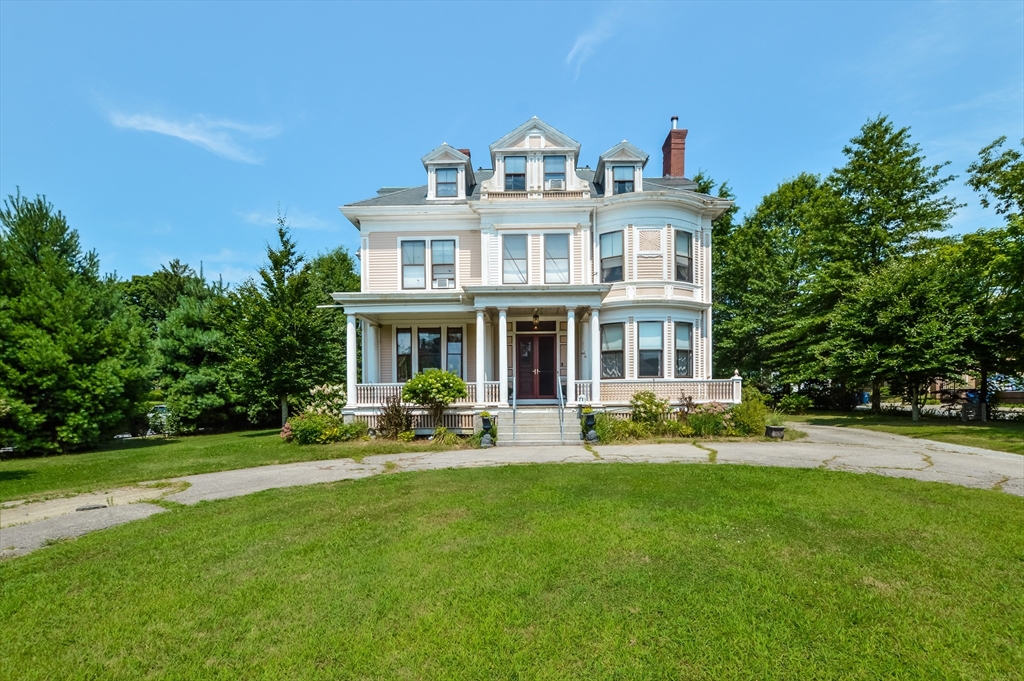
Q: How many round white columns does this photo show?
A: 5